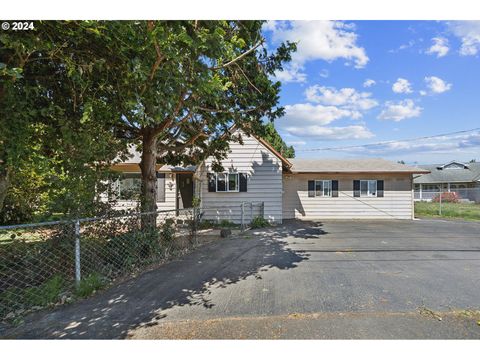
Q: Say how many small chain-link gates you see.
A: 1